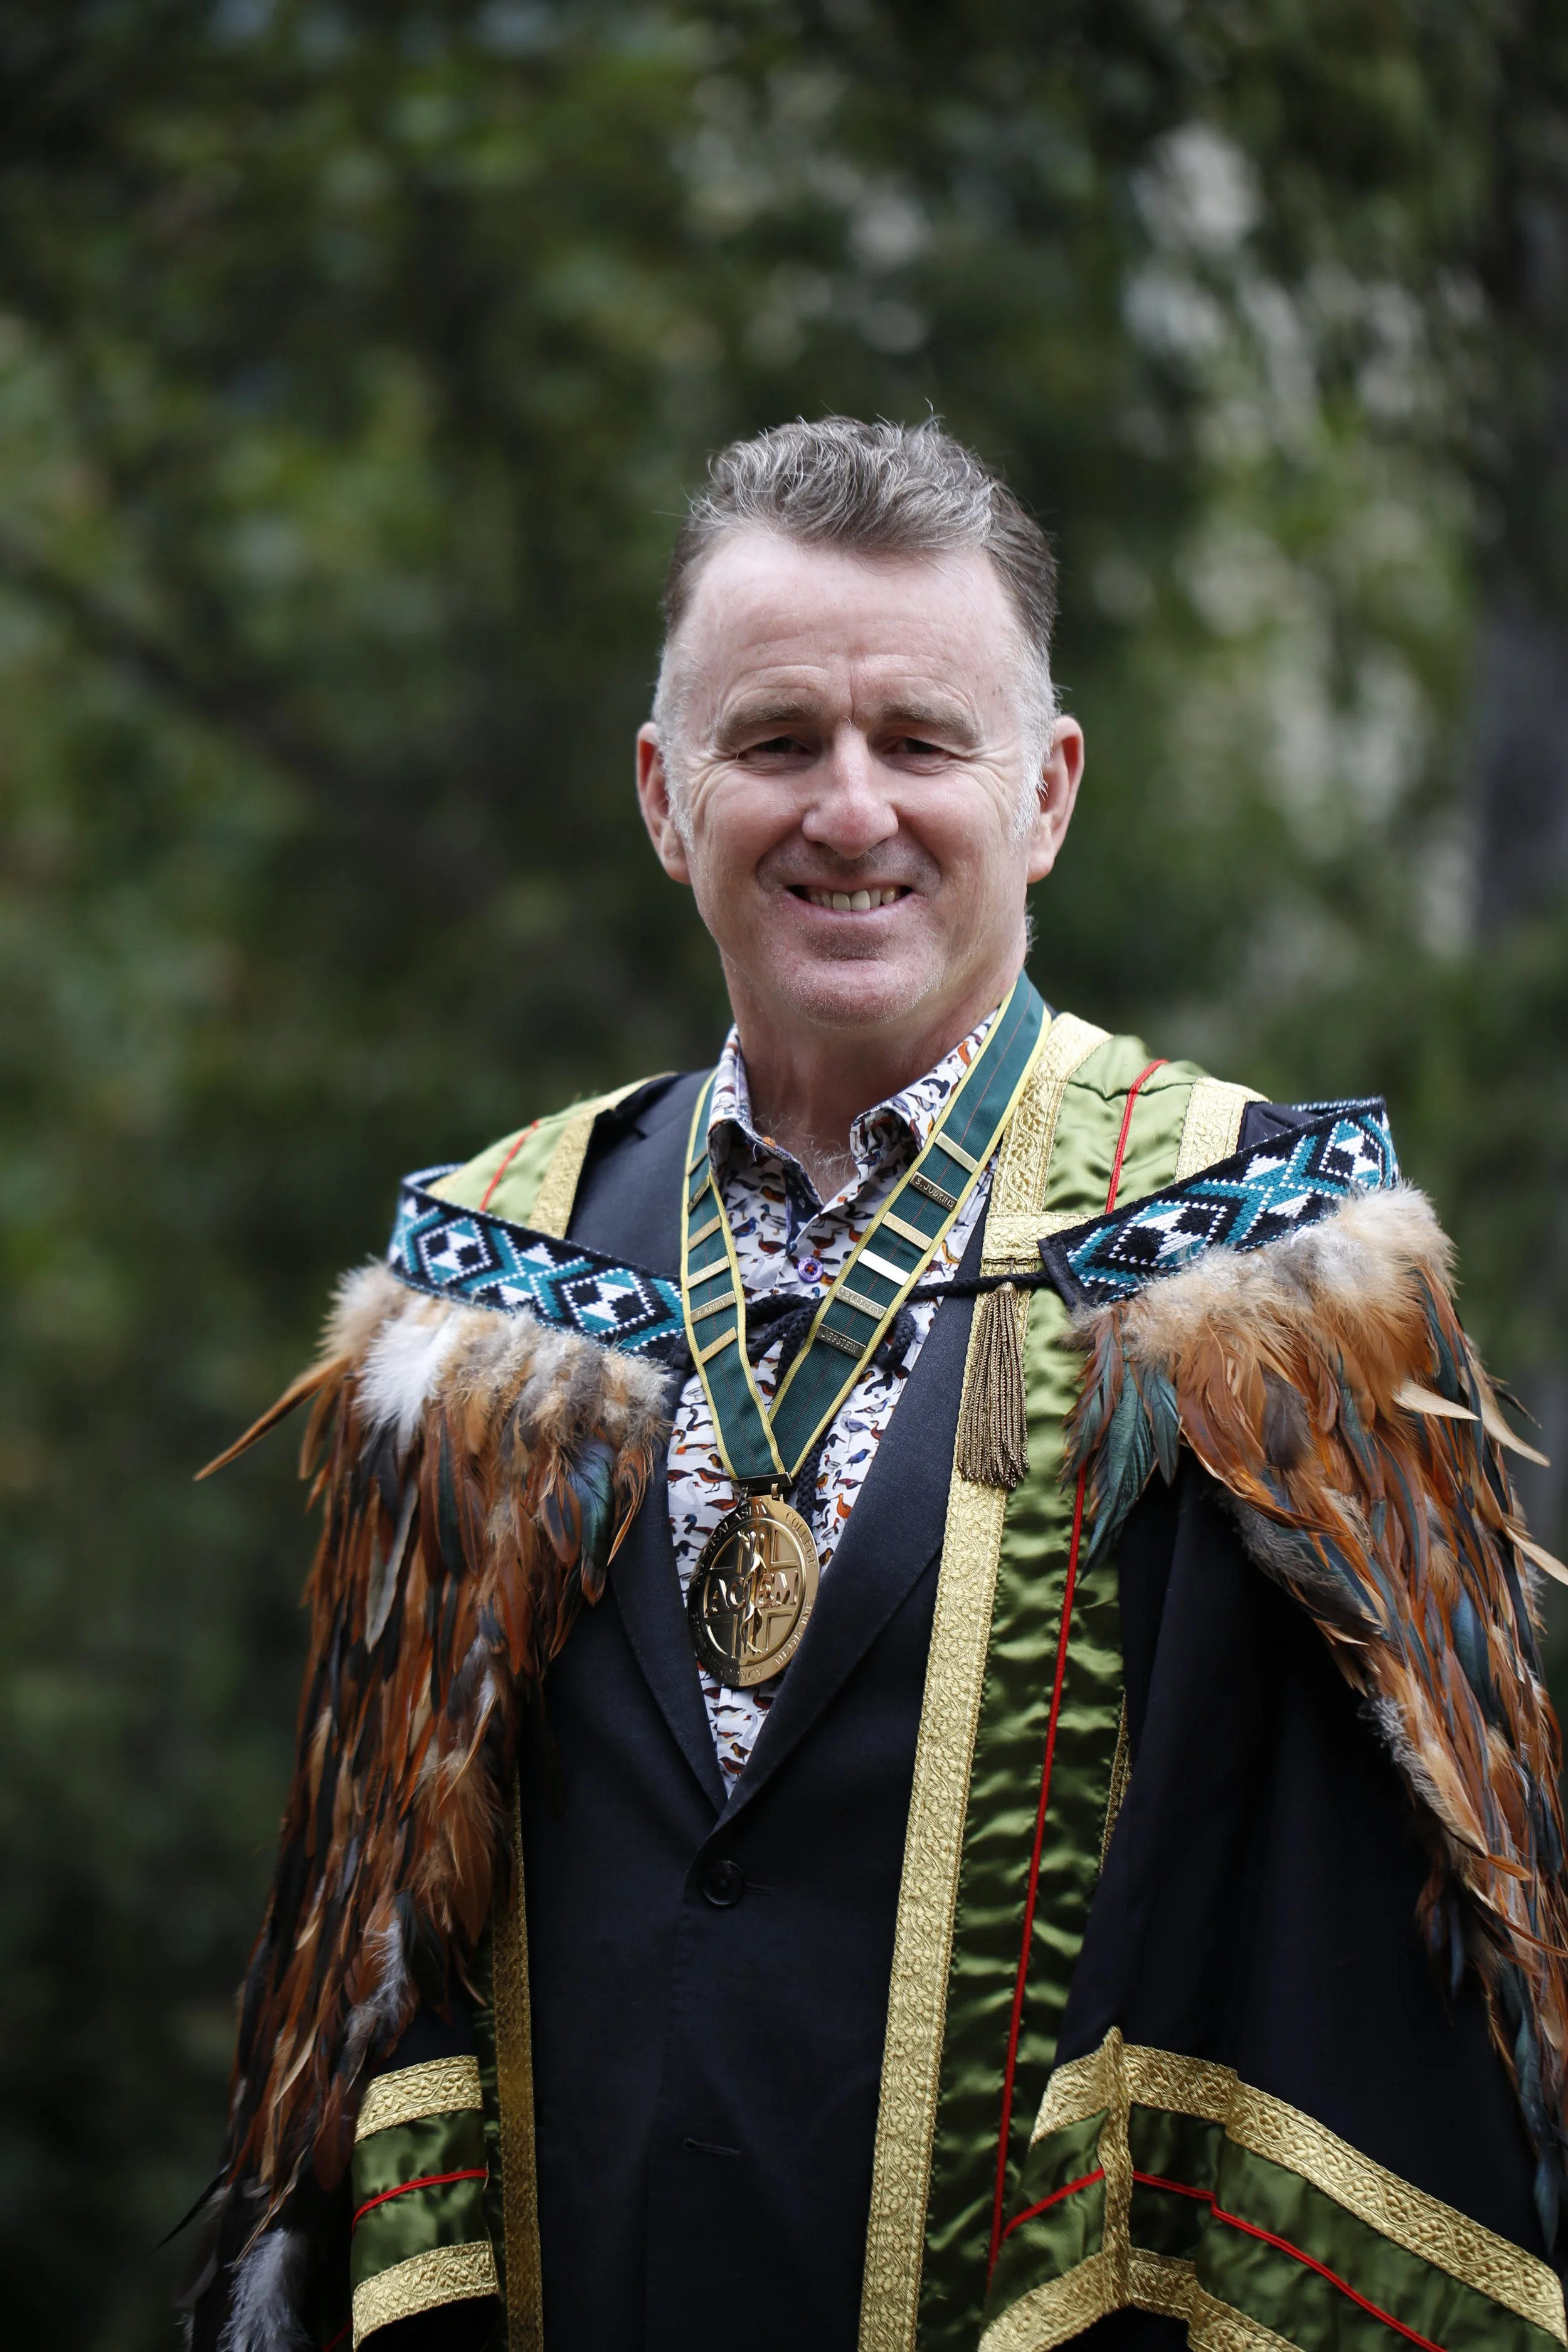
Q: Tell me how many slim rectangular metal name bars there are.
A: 12